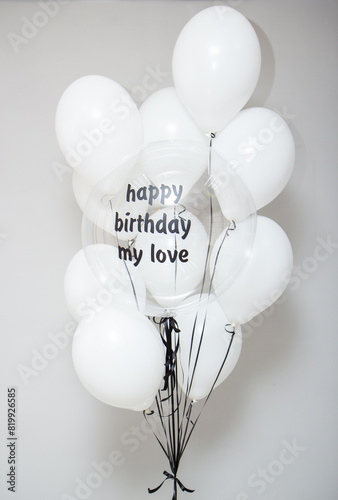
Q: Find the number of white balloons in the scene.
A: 10